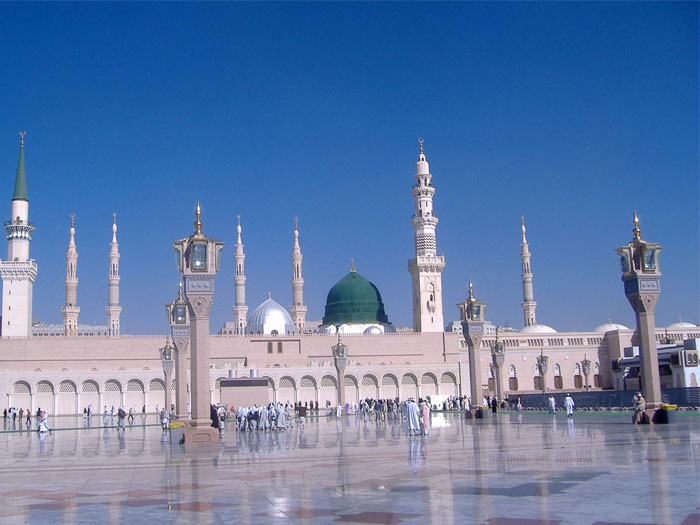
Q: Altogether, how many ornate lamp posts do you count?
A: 9